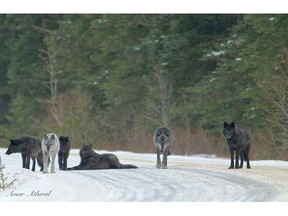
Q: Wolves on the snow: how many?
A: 6